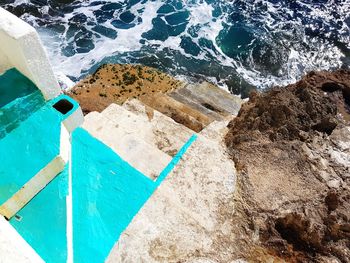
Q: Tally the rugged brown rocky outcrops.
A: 1